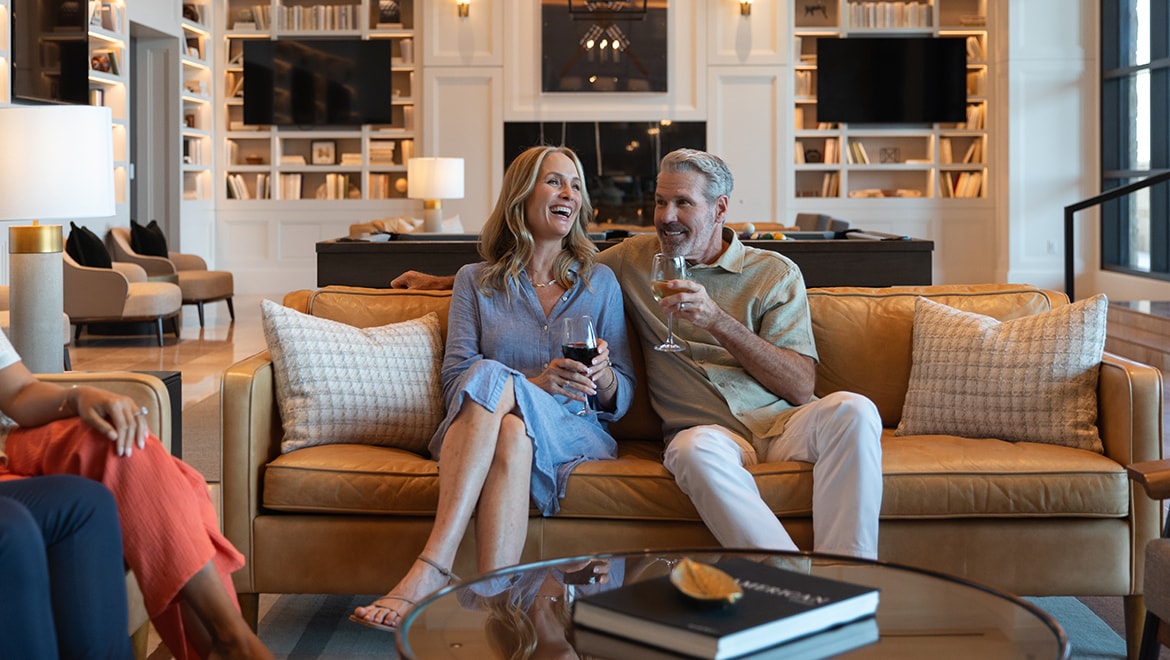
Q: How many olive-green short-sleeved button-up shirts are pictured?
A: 1